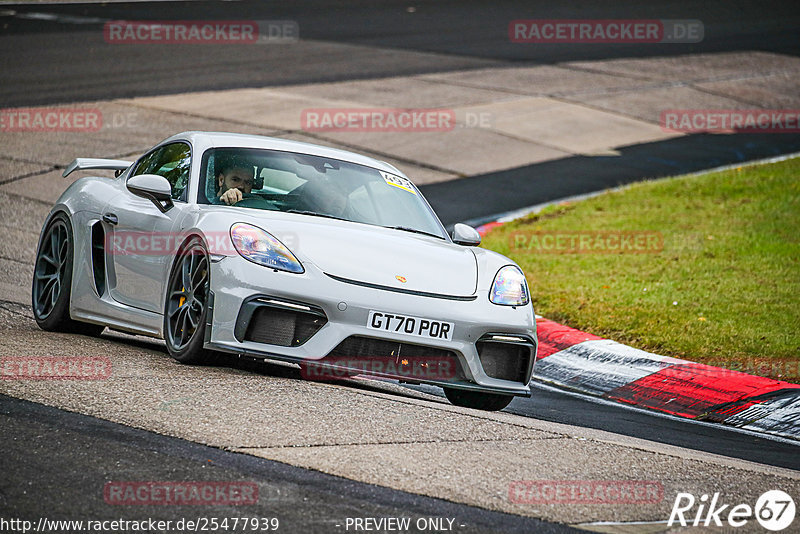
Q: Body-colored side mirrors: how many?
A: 2